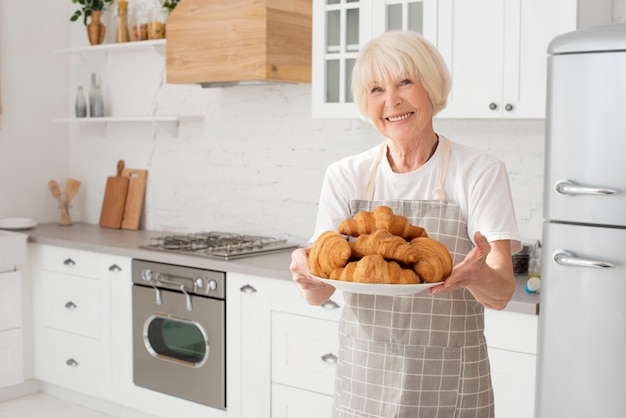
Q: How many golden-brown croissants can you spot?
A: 5